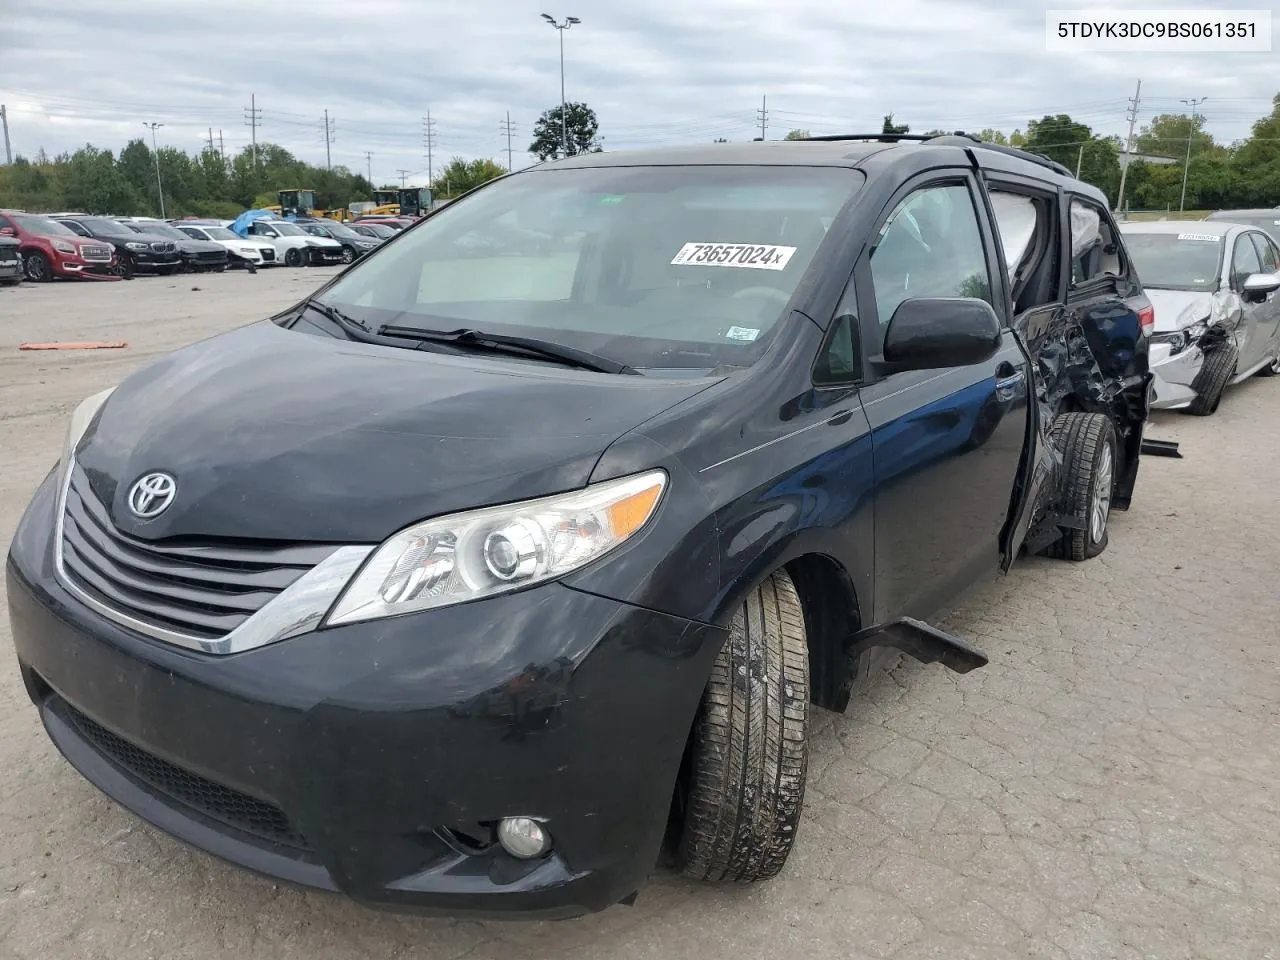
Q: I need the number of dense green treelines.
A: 2